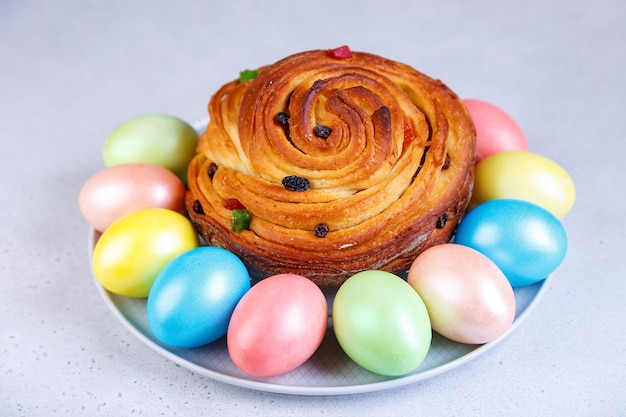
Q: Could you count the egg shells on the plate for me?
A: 10